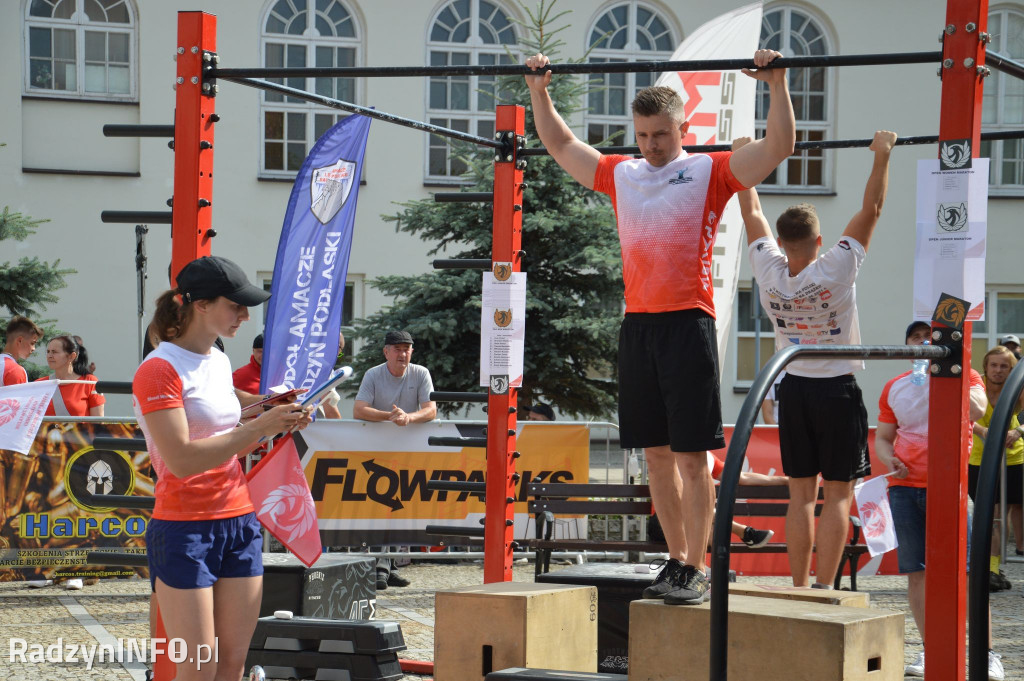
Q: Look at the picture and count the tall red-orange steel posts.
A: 3